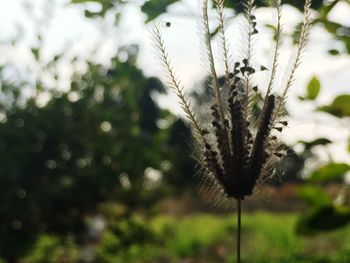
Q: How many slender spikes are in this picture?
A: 6